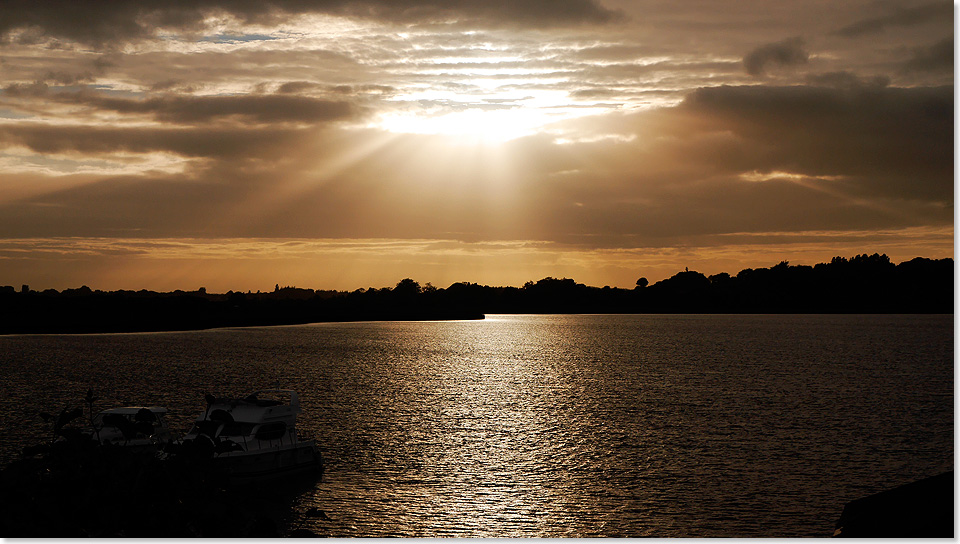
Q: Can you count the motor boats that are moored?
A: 2